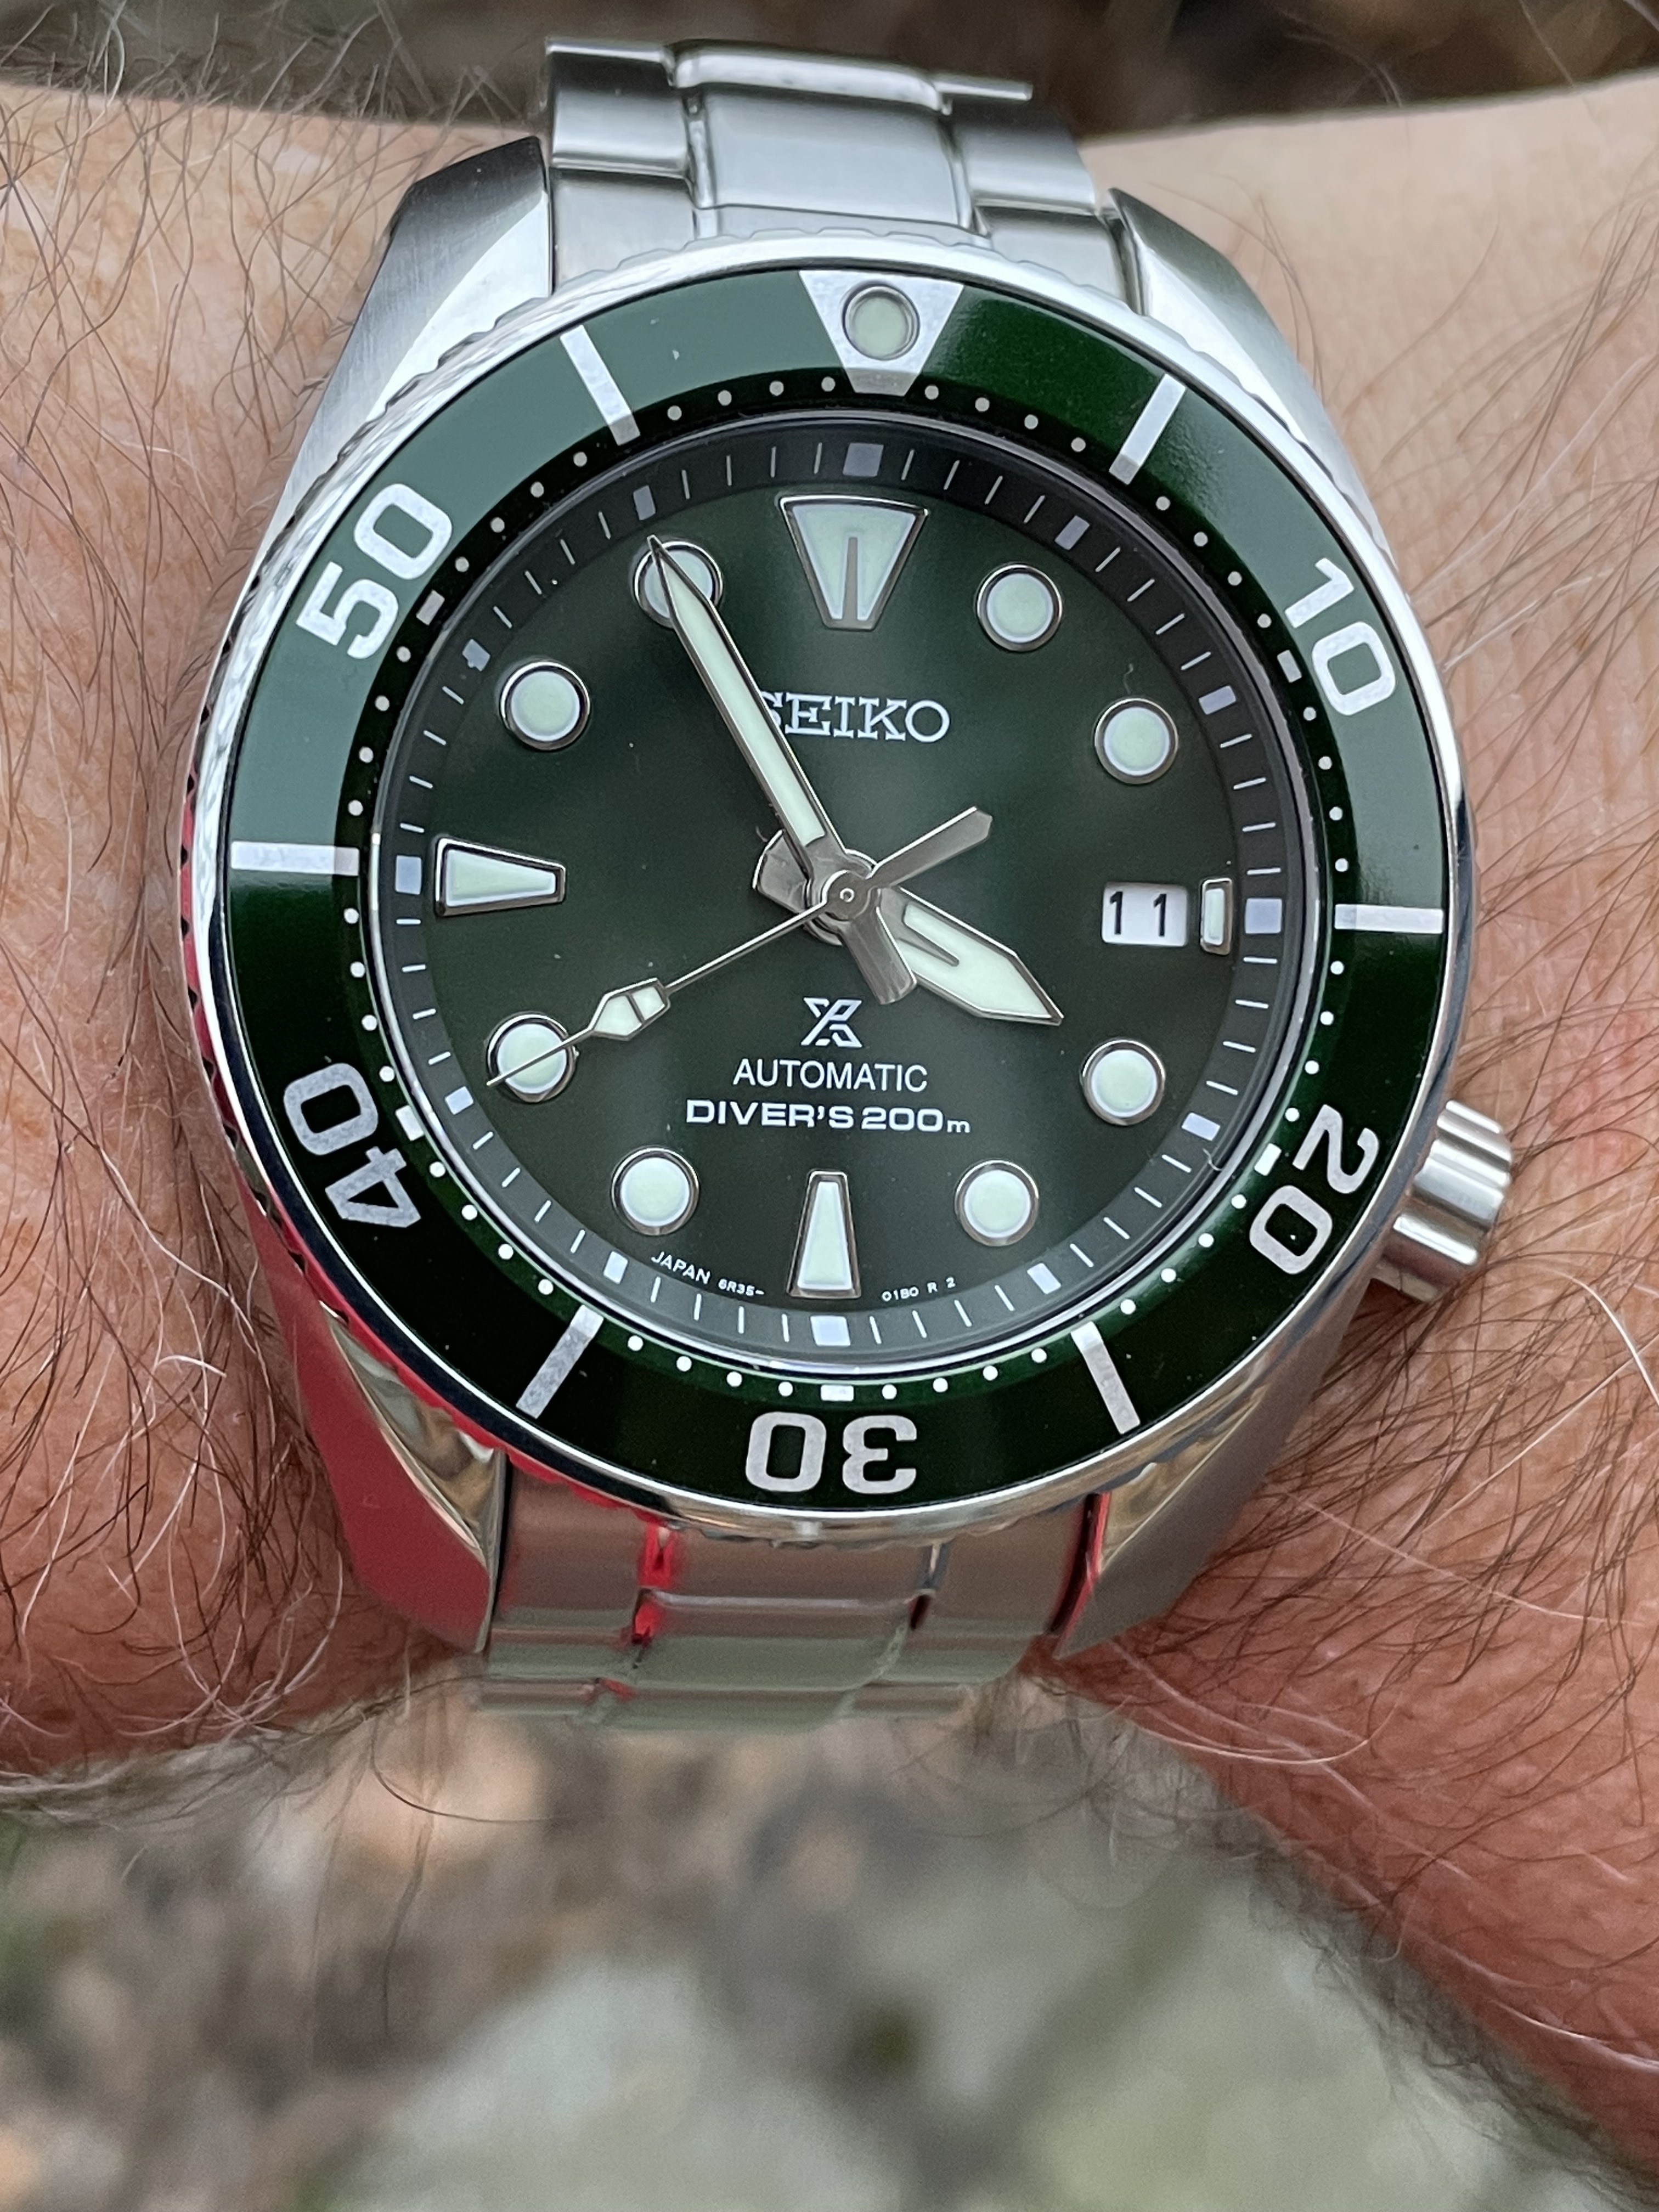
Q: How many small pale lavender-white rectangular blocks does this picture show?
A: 12